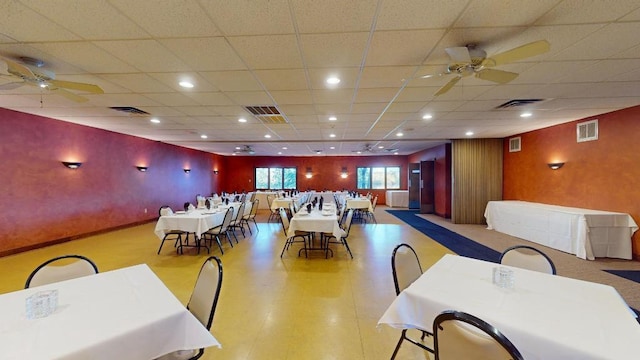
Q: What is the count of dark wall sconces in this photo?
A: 5